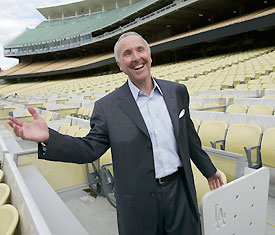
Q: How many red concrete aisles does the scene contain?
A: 0